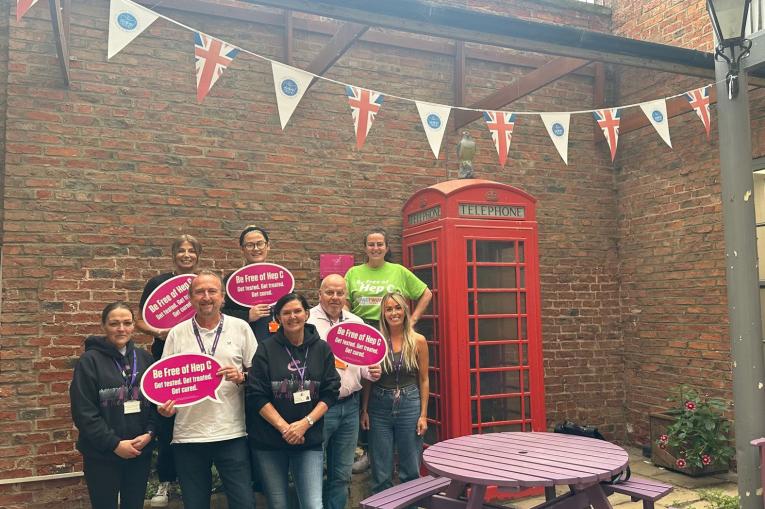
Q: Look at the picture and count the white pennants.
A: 5